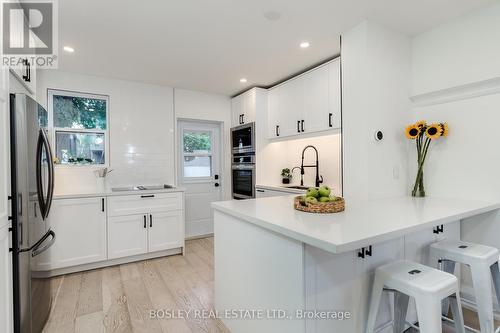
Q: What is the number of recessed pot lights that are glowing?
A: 3